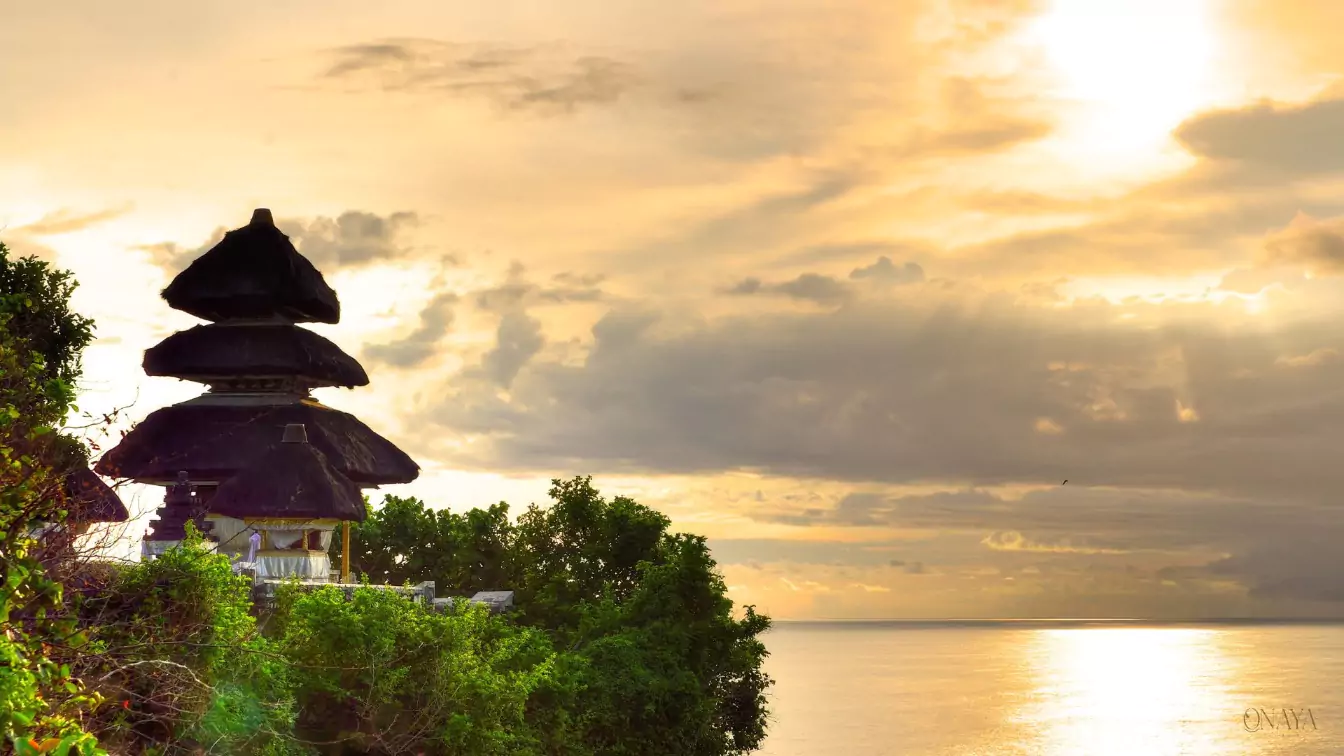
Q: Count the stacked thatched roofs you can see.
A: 3